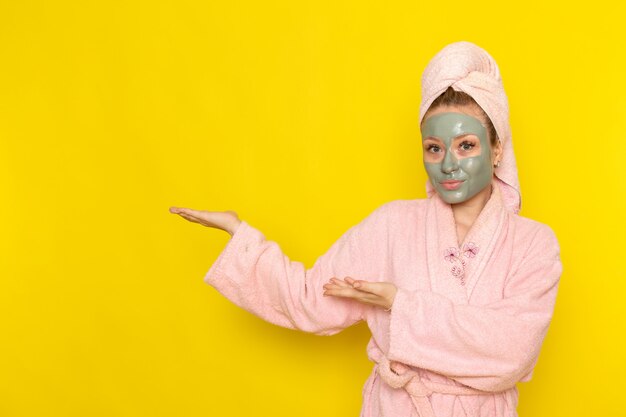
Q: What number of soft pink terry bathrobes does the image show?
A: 1